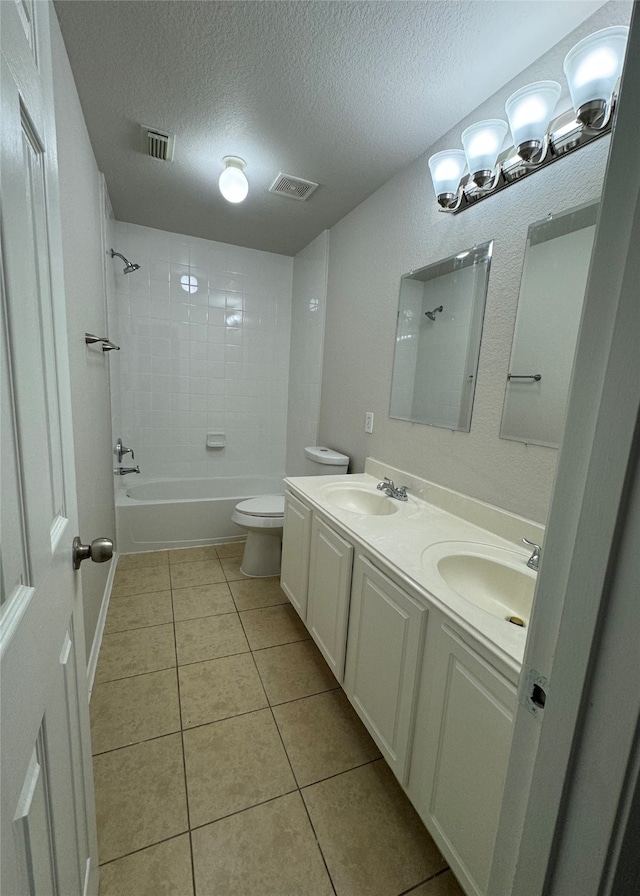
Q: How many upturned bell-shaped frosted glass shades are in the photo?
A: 4